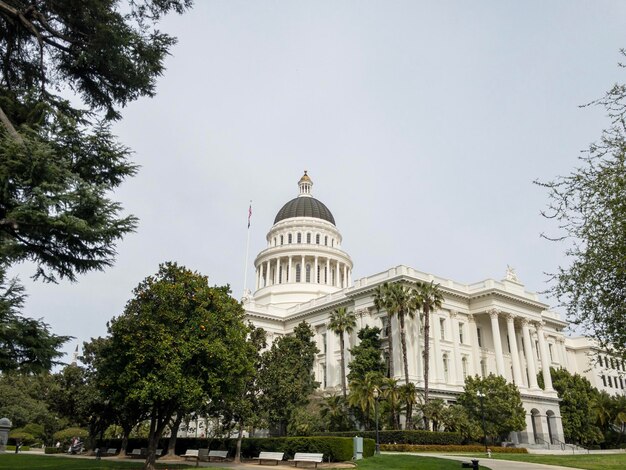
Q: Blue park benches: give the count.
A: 0